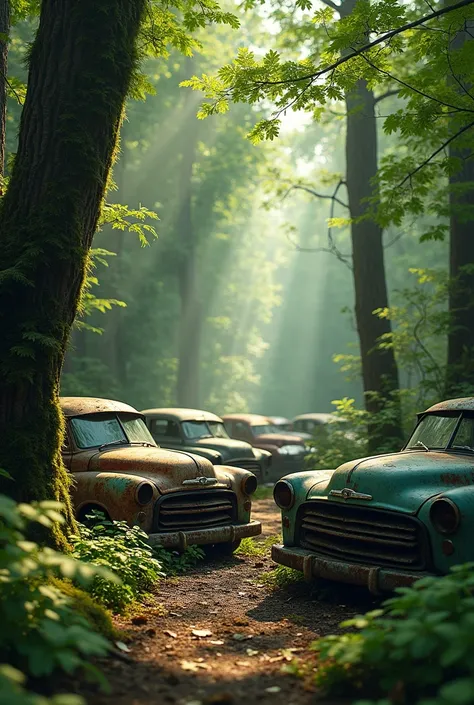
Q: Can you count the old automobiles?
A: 6